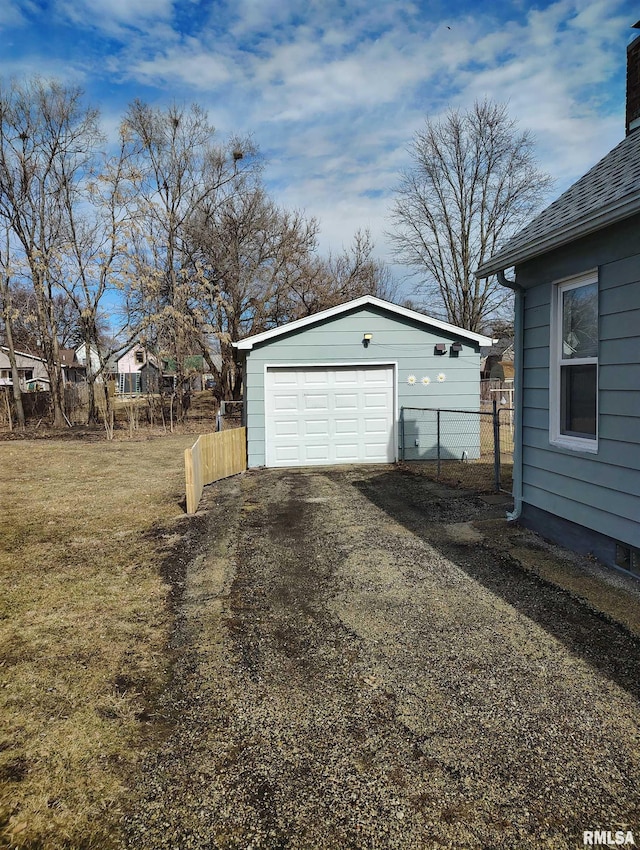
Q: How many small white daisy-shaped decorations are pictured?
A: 3